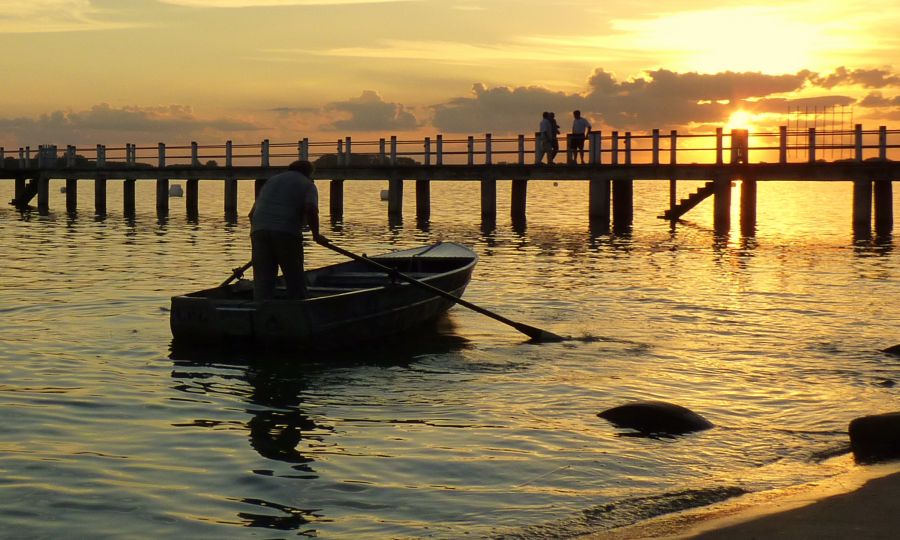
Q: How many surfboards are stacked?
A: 0